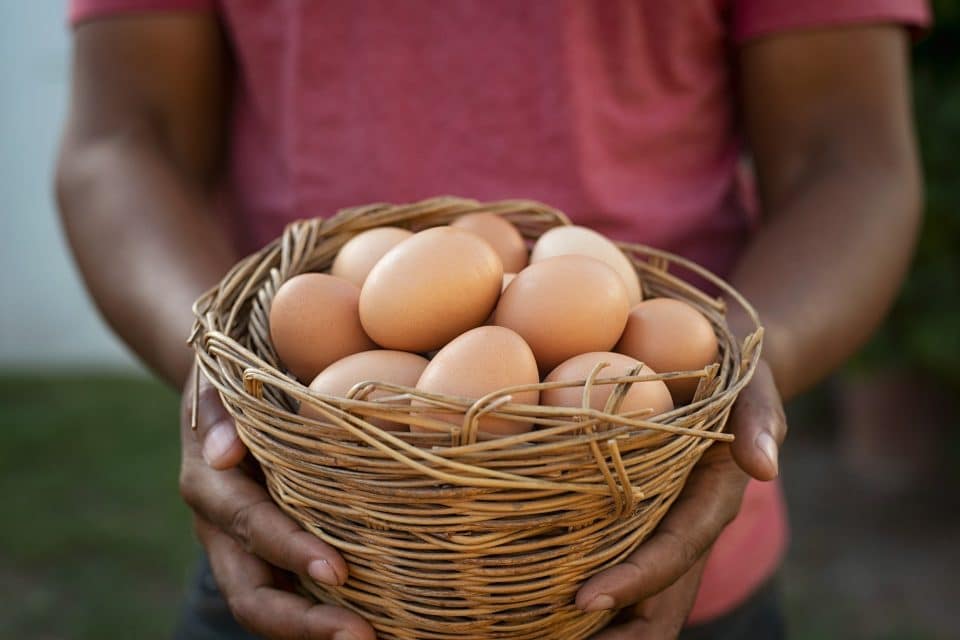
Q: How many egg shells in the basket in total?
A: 11